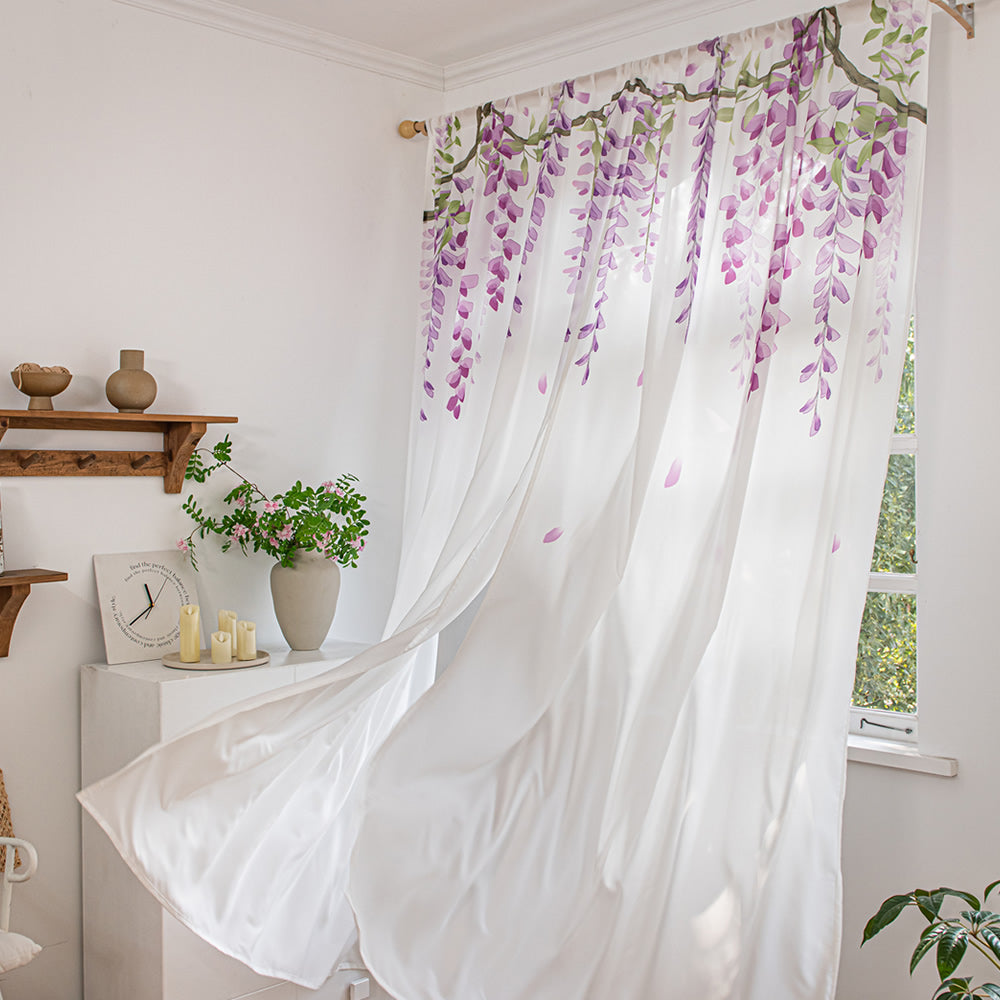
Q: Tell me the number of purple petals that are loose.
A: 5